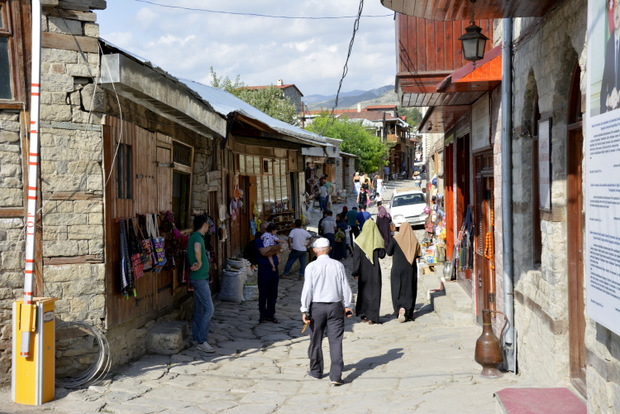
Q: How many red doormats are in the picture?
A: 1